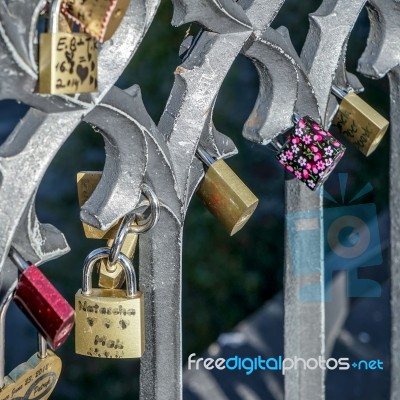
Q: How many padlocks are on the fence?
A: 10